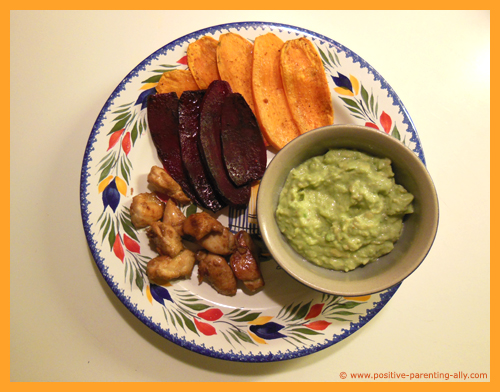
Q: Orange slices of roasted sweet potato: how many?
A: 5